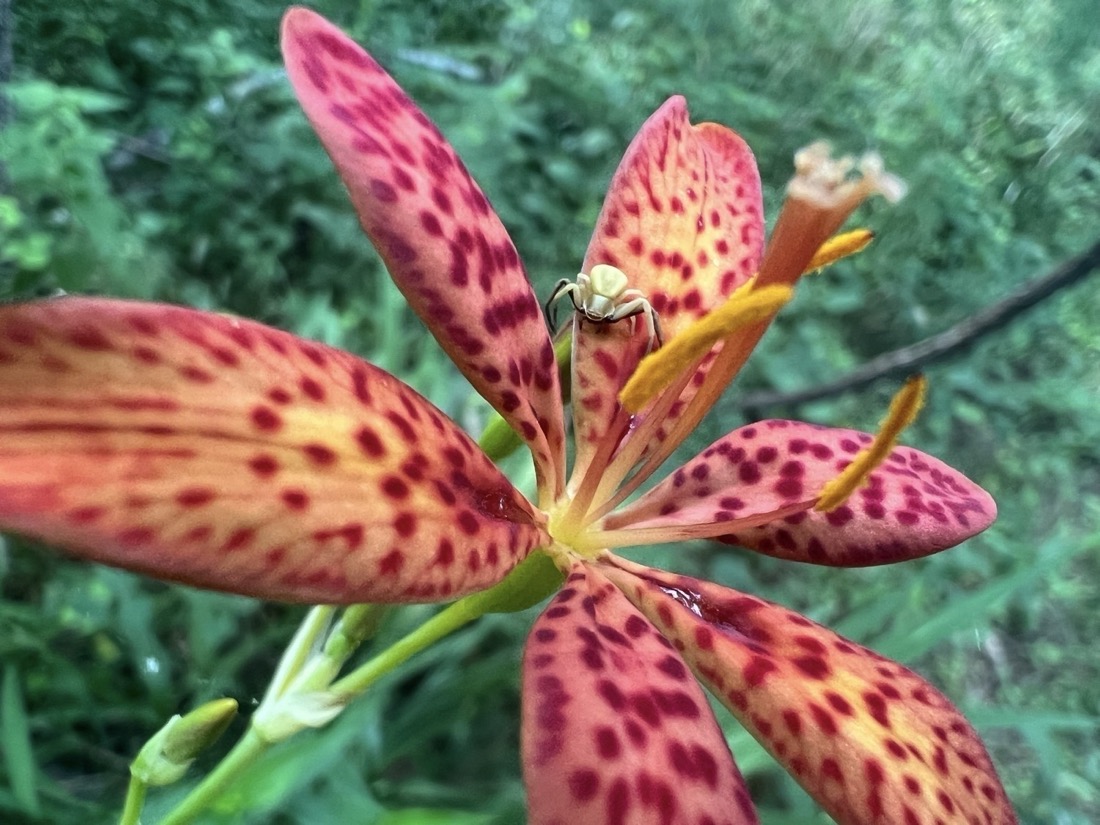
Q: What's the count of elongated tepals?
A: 6